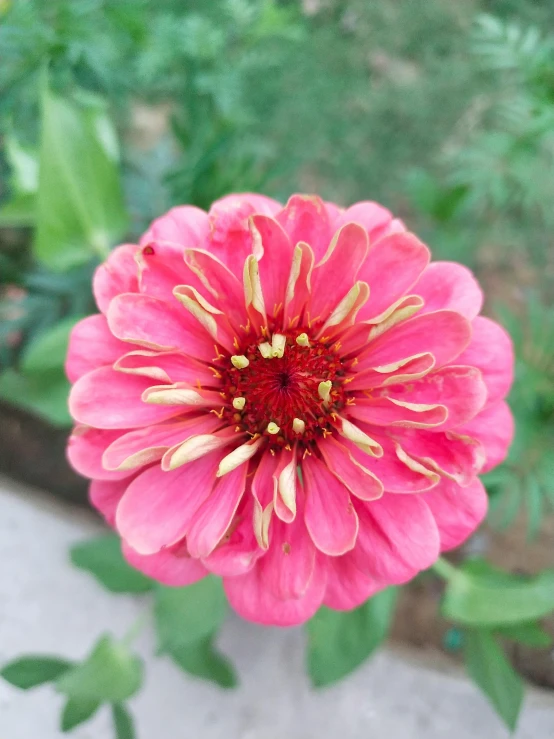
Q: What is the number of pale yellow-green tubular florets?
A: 8